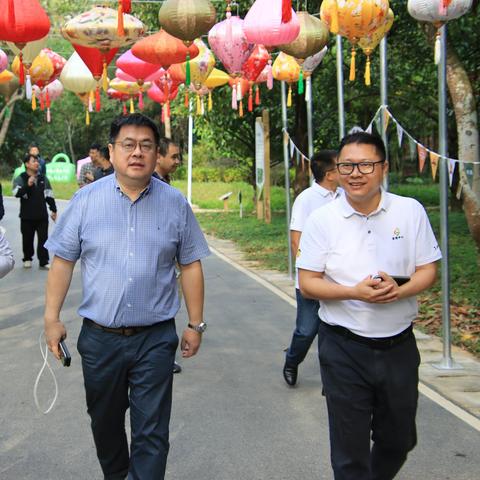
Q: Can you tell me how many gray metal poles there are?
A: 5